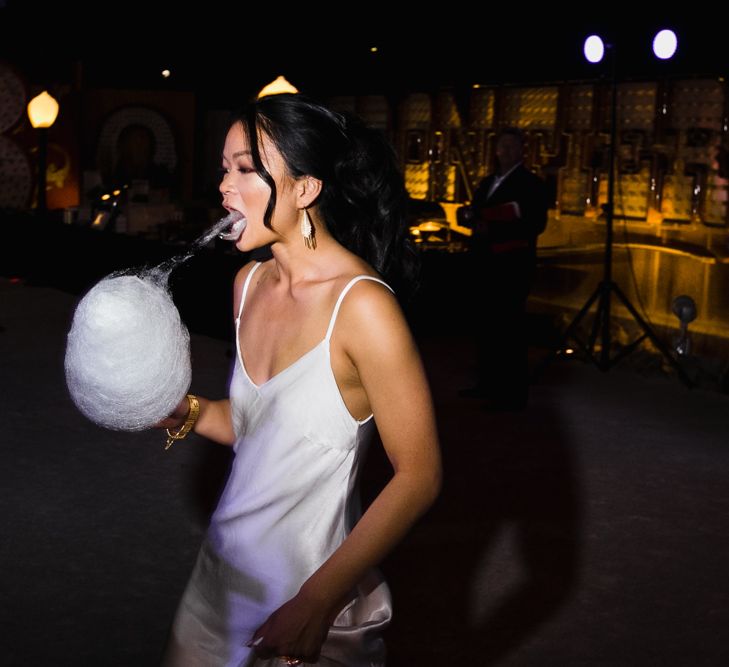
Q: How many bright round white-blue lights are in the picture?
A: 2